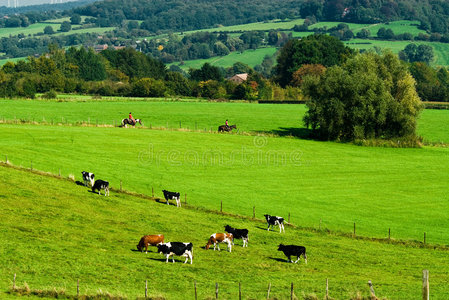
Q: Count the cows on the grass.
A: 9